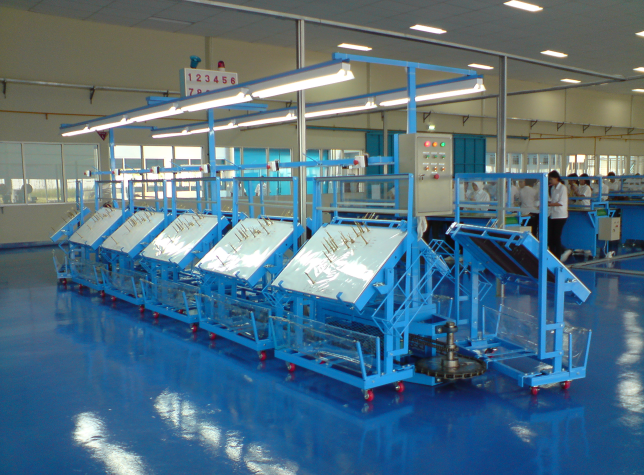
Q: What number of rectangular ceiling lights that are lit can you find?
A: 9